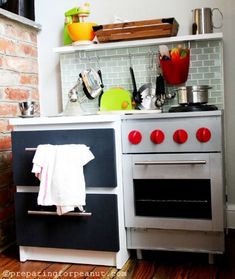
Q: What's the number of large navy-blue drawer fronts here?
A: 2